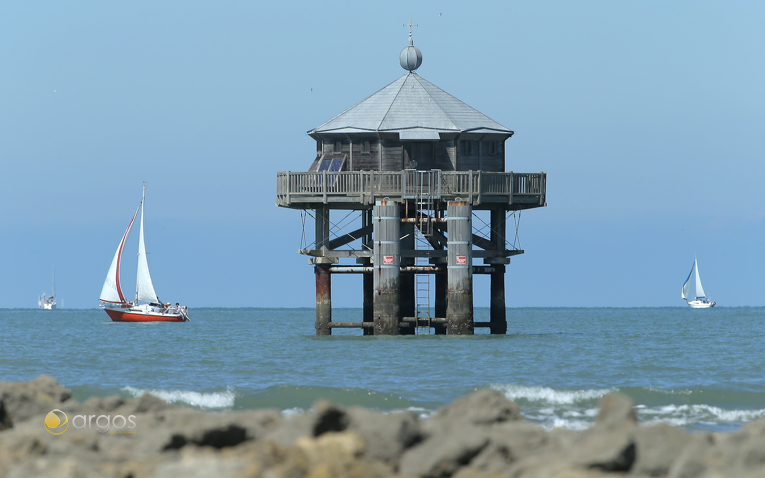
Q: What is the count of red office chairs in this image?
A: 0